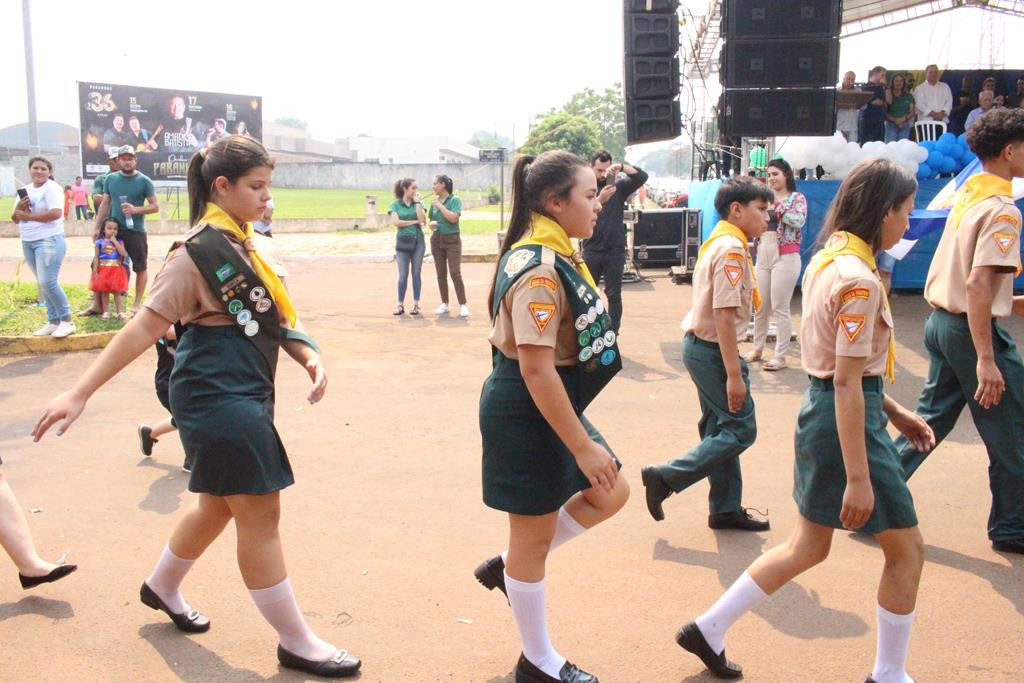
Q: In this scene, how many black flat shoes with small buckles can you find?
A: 2